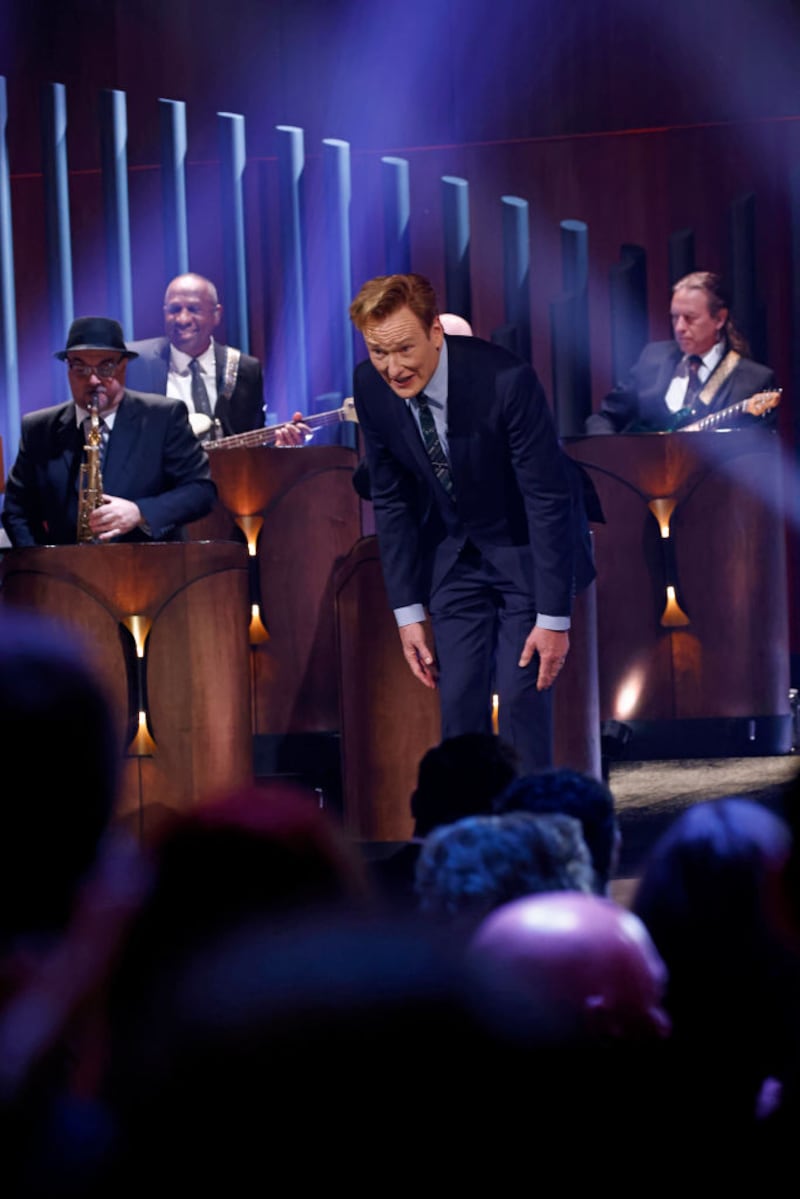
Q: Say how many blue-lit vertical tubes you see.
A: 11